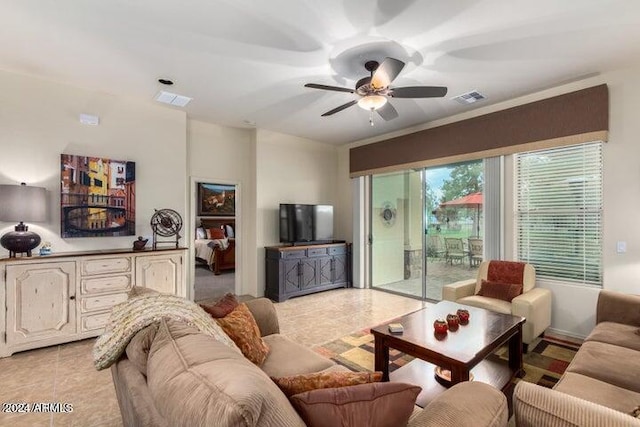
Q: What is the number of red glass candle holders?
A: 3